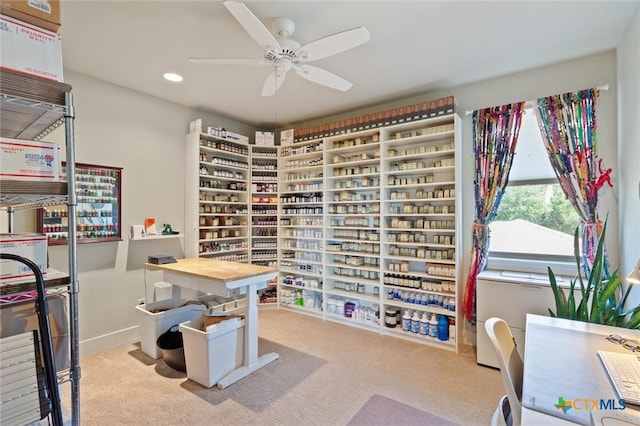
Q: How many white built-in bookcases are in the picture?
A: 5